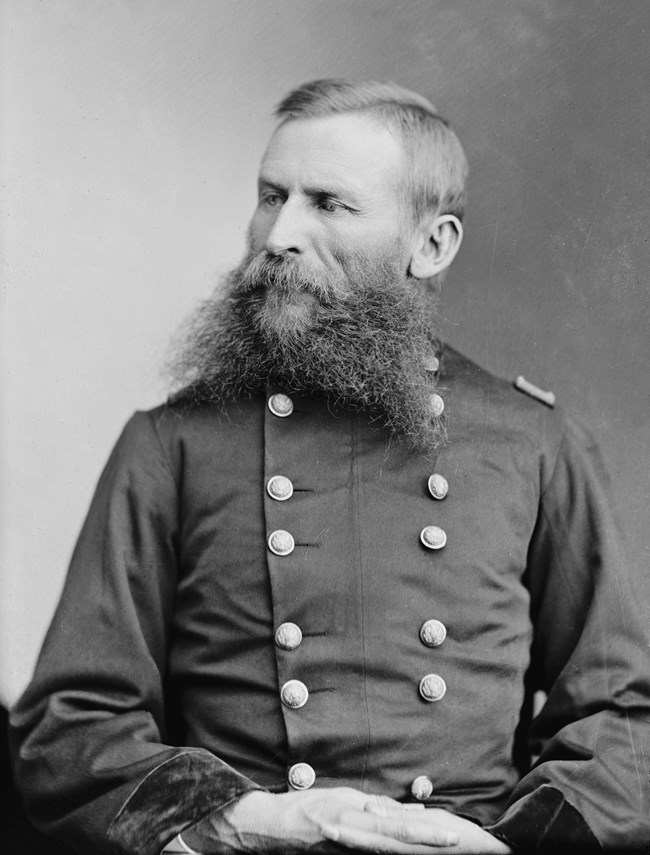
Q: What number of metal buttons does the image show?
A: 13